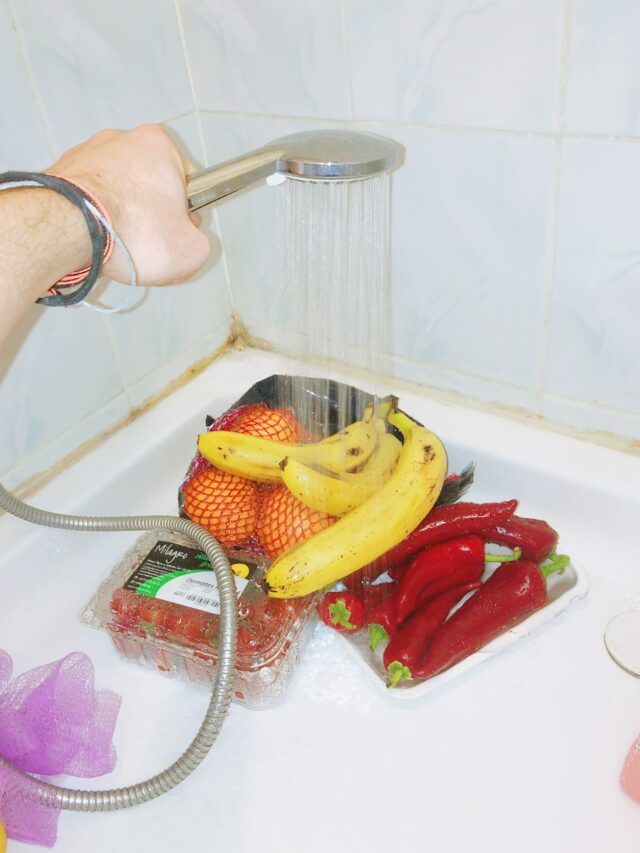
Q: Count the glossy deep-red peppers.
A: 7